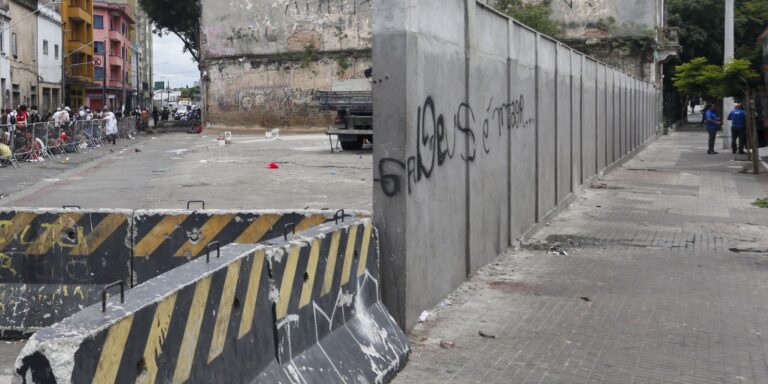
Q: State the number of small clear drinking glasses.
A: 0